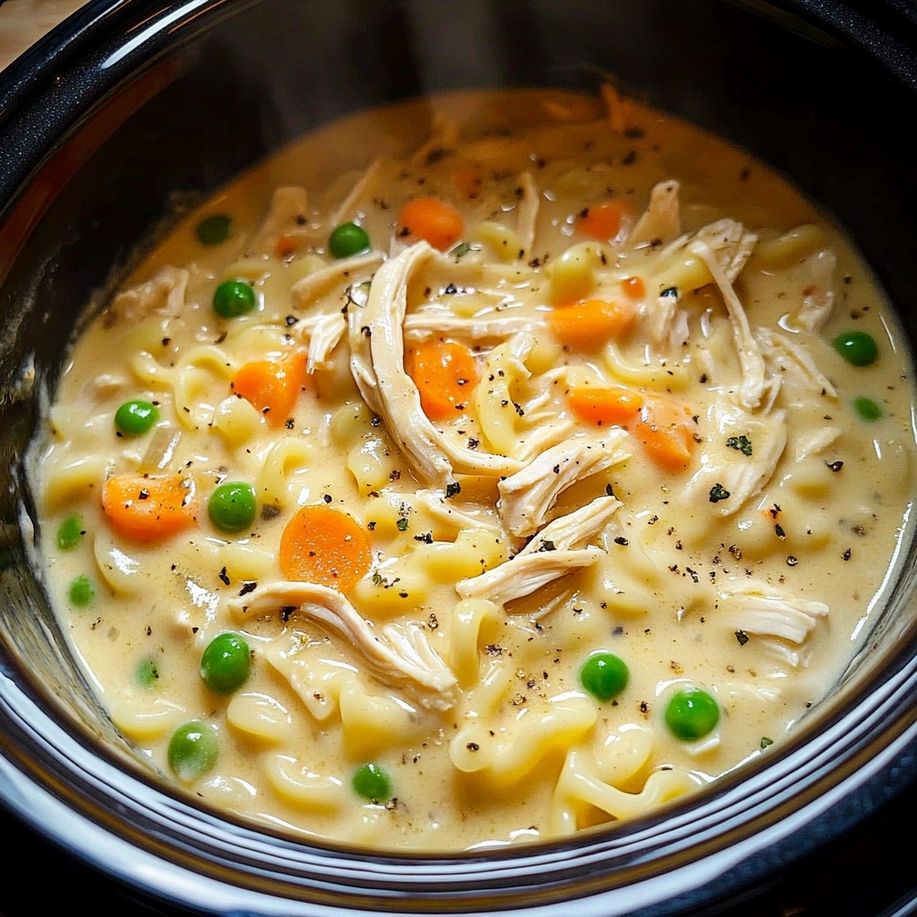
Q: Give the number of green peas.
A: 15